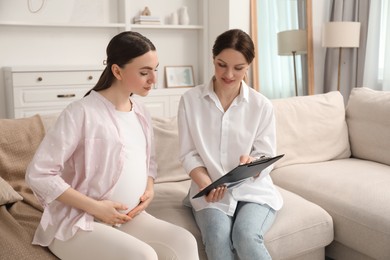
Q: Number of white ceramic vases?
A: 2